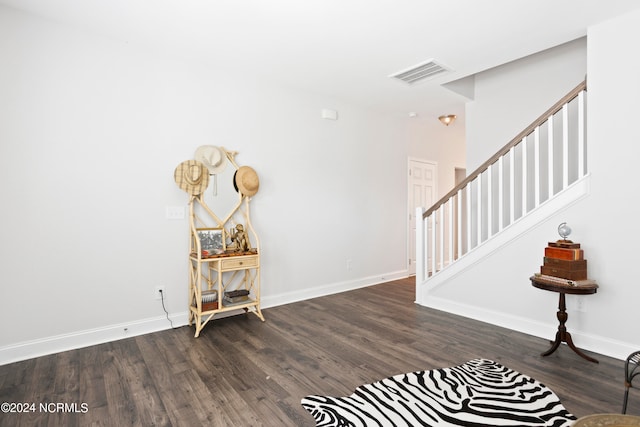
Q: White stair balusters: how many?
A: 15